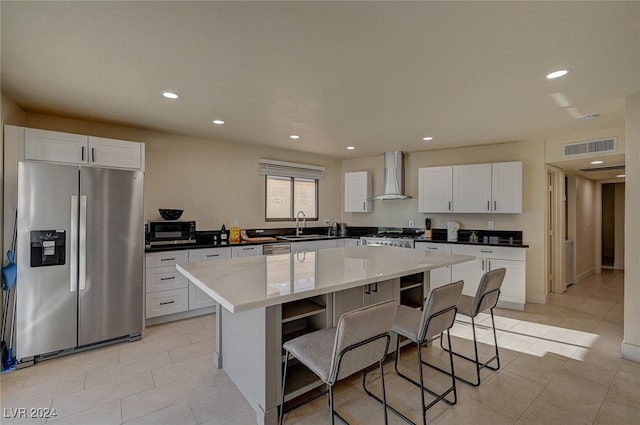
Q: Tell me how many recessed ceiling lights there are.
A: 8